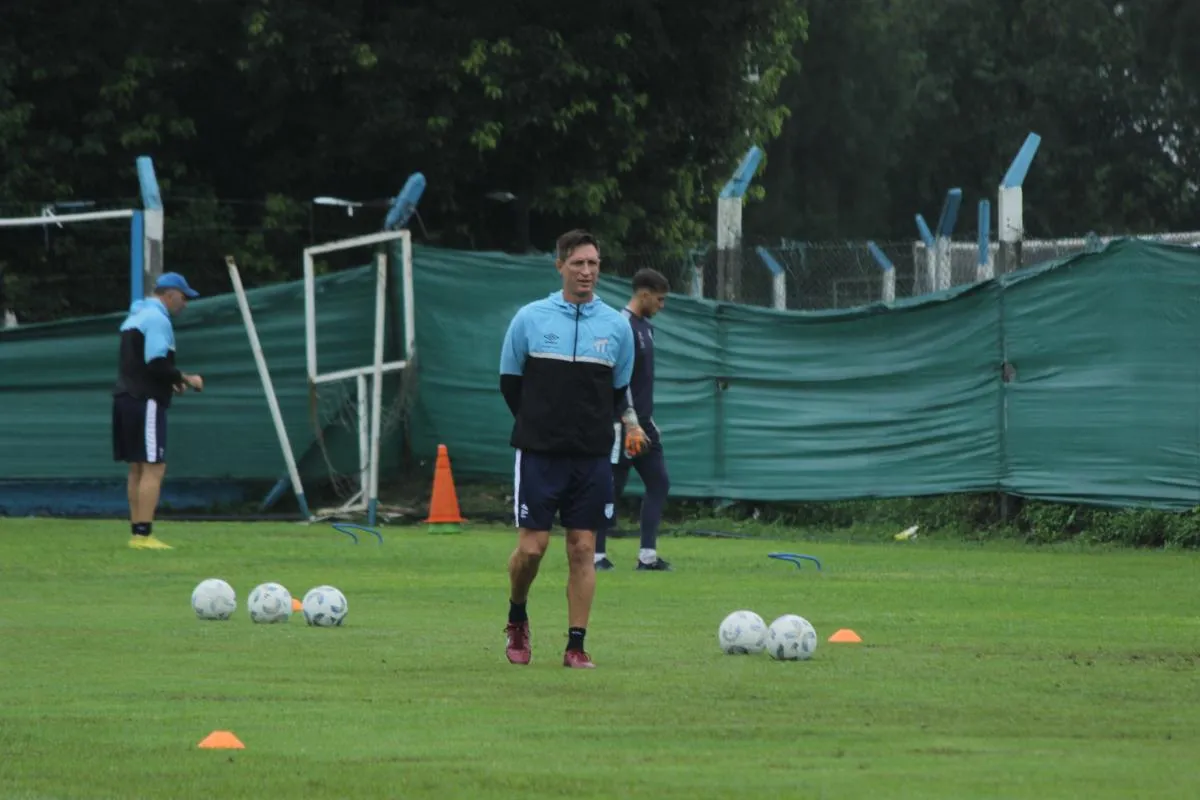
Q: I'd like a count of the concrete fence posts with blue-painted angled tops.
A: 9